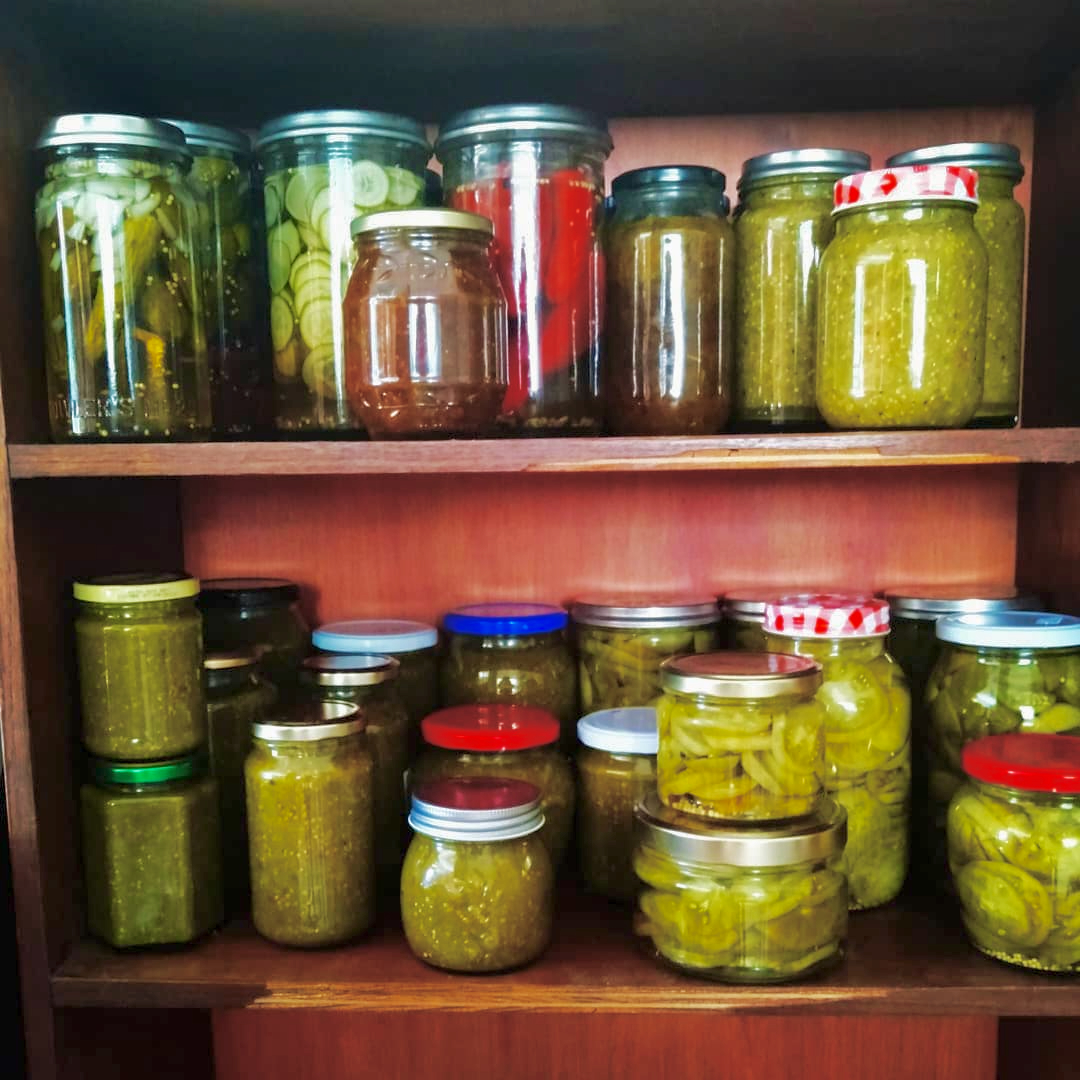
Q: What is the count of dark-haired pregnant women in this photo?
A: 0